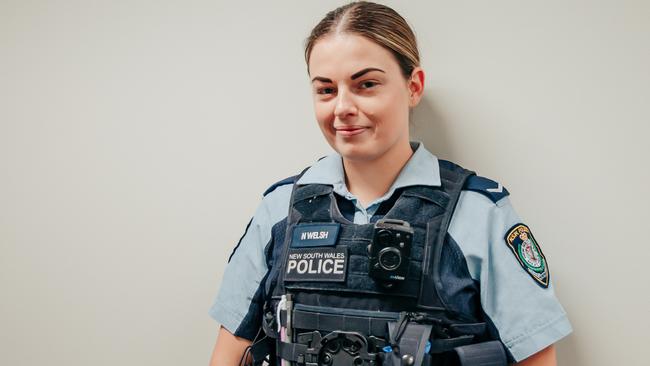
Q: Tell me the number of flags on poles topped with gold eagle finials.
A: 0